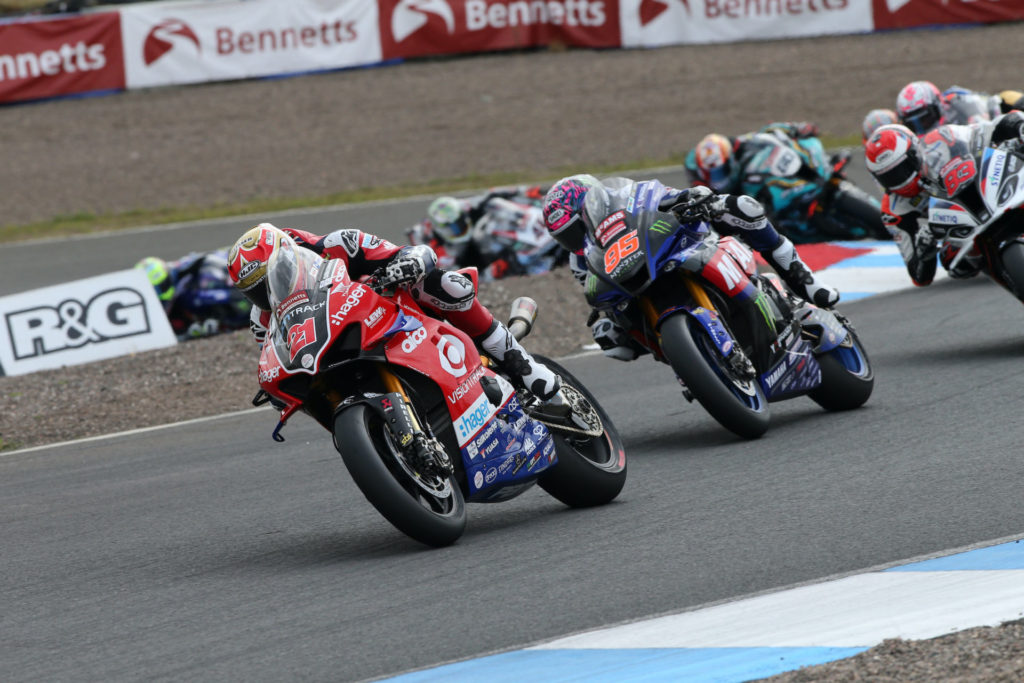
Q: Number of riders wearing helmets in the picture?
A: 8